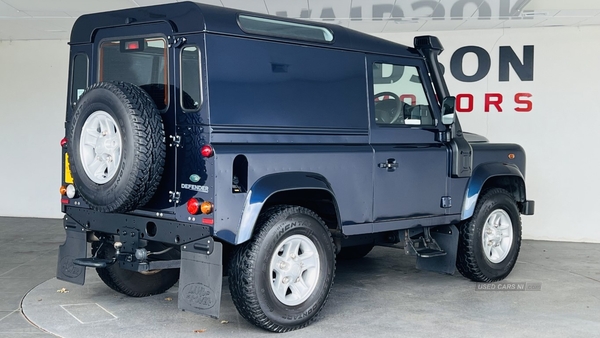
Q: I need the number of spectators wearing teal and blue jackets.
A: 0